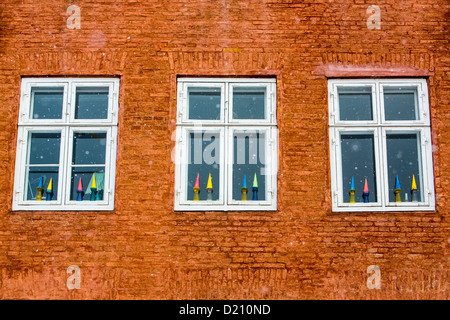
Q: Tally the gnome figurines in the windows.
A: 12